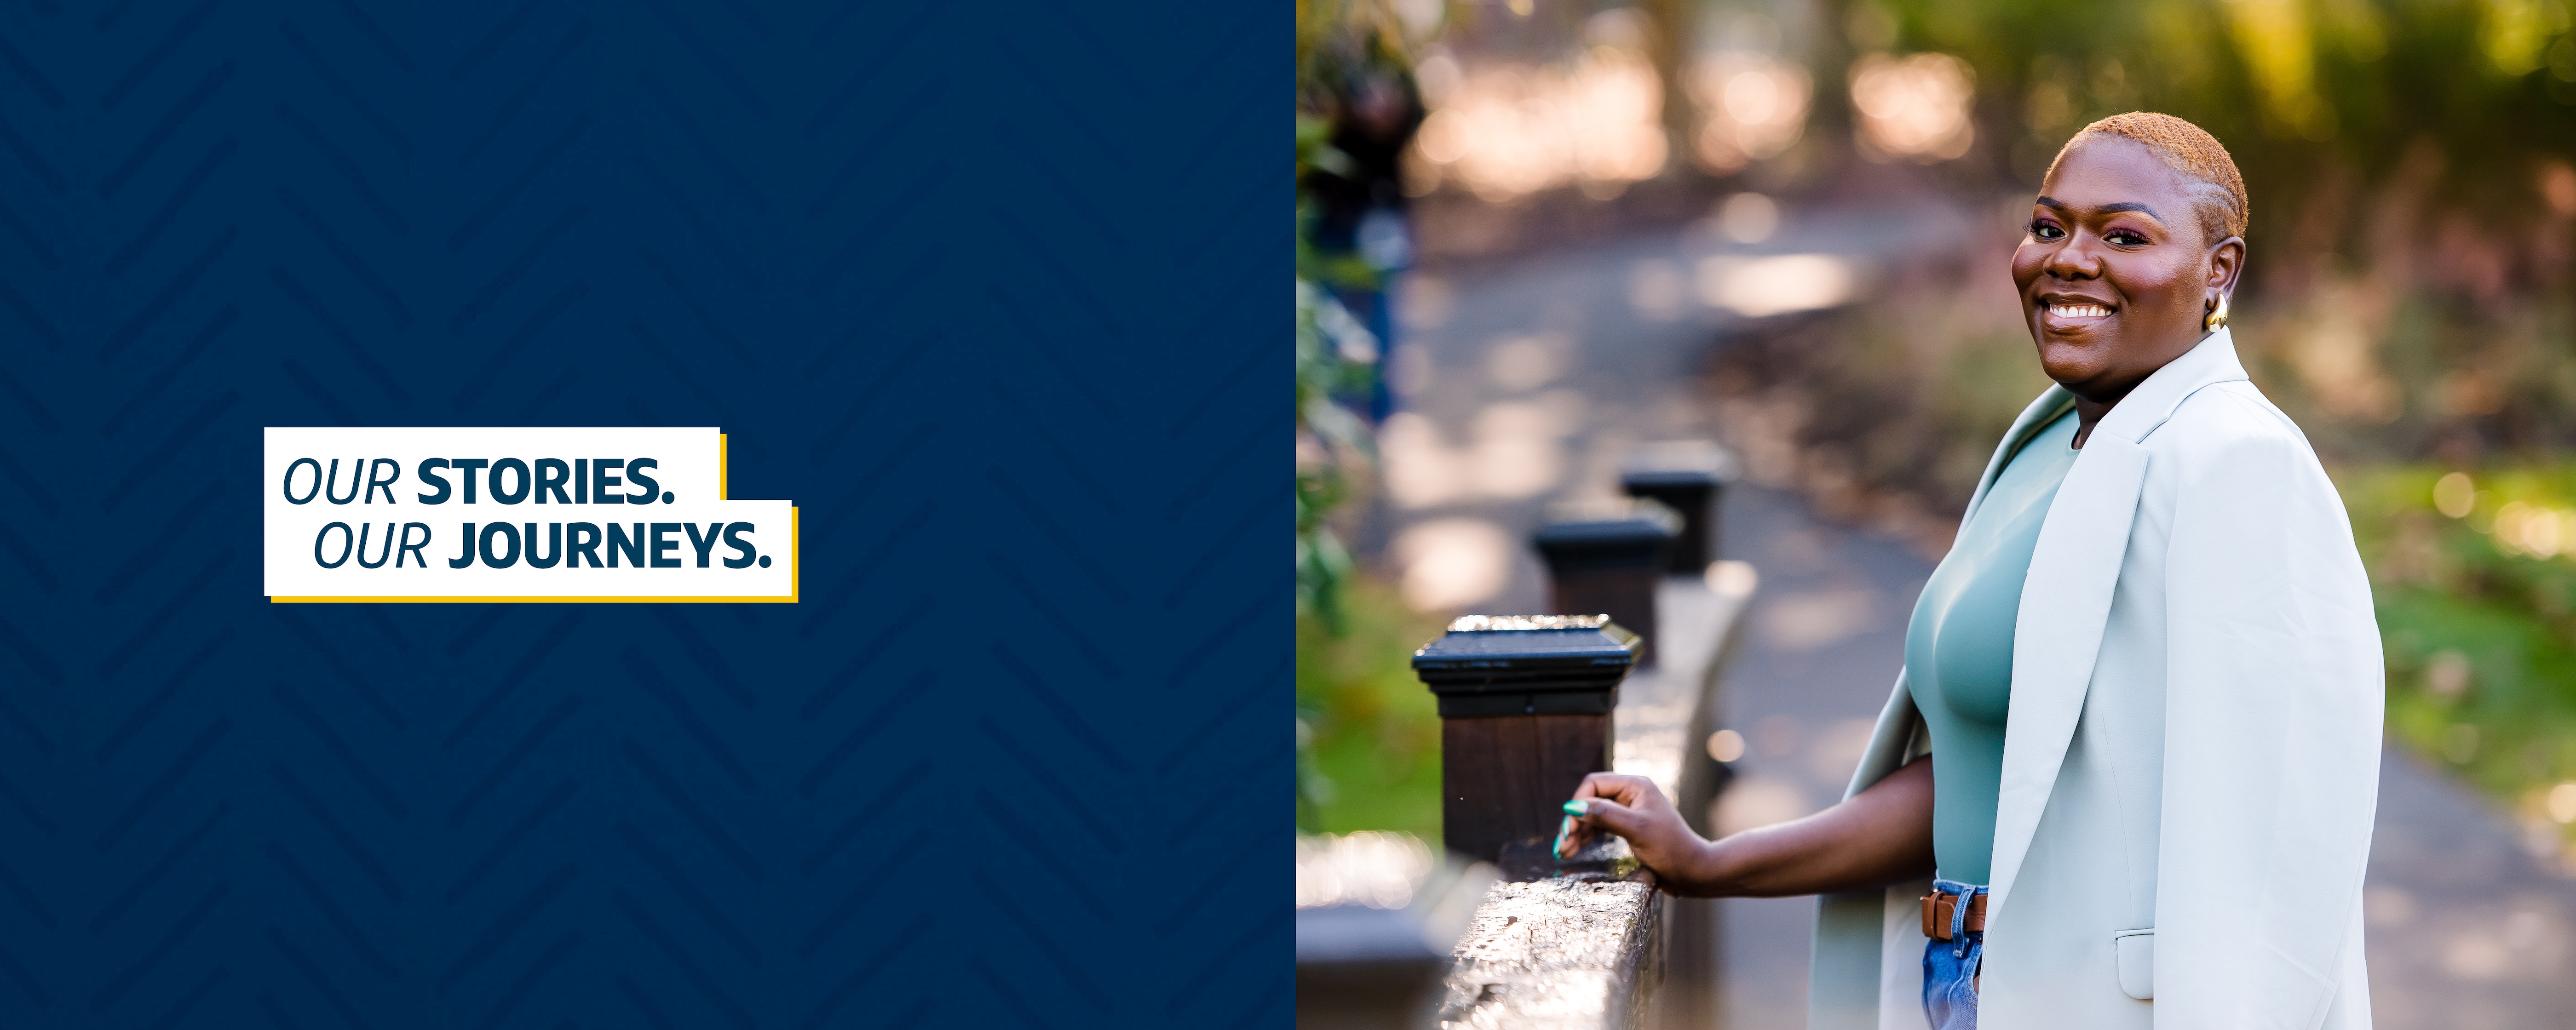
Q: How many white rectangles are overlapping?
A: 2